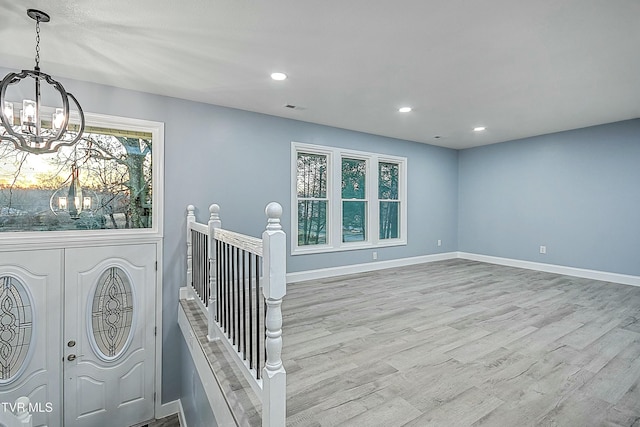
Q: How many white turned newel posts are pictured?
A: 3